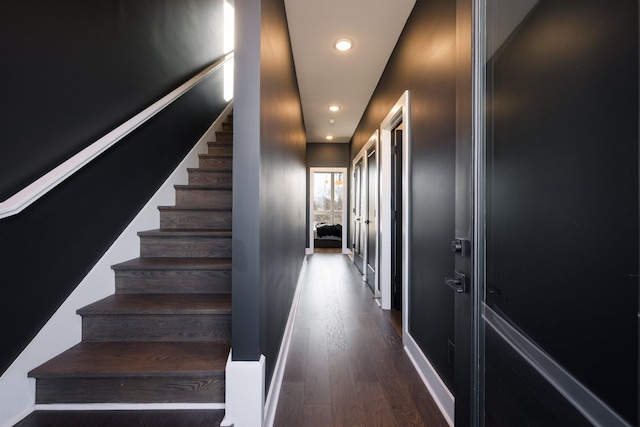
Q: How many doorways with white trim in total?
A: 4